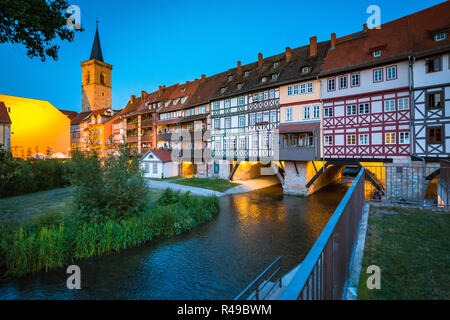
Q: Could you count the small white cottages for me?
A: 1